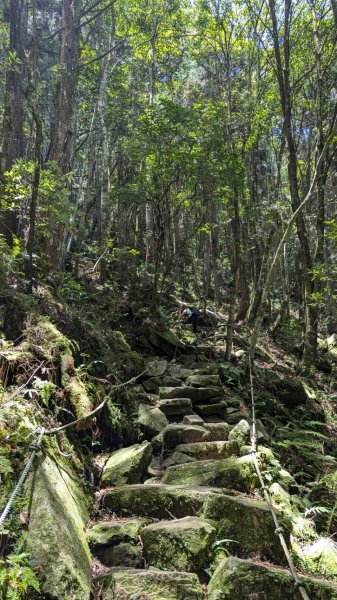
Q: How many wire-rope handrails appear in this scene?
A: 2